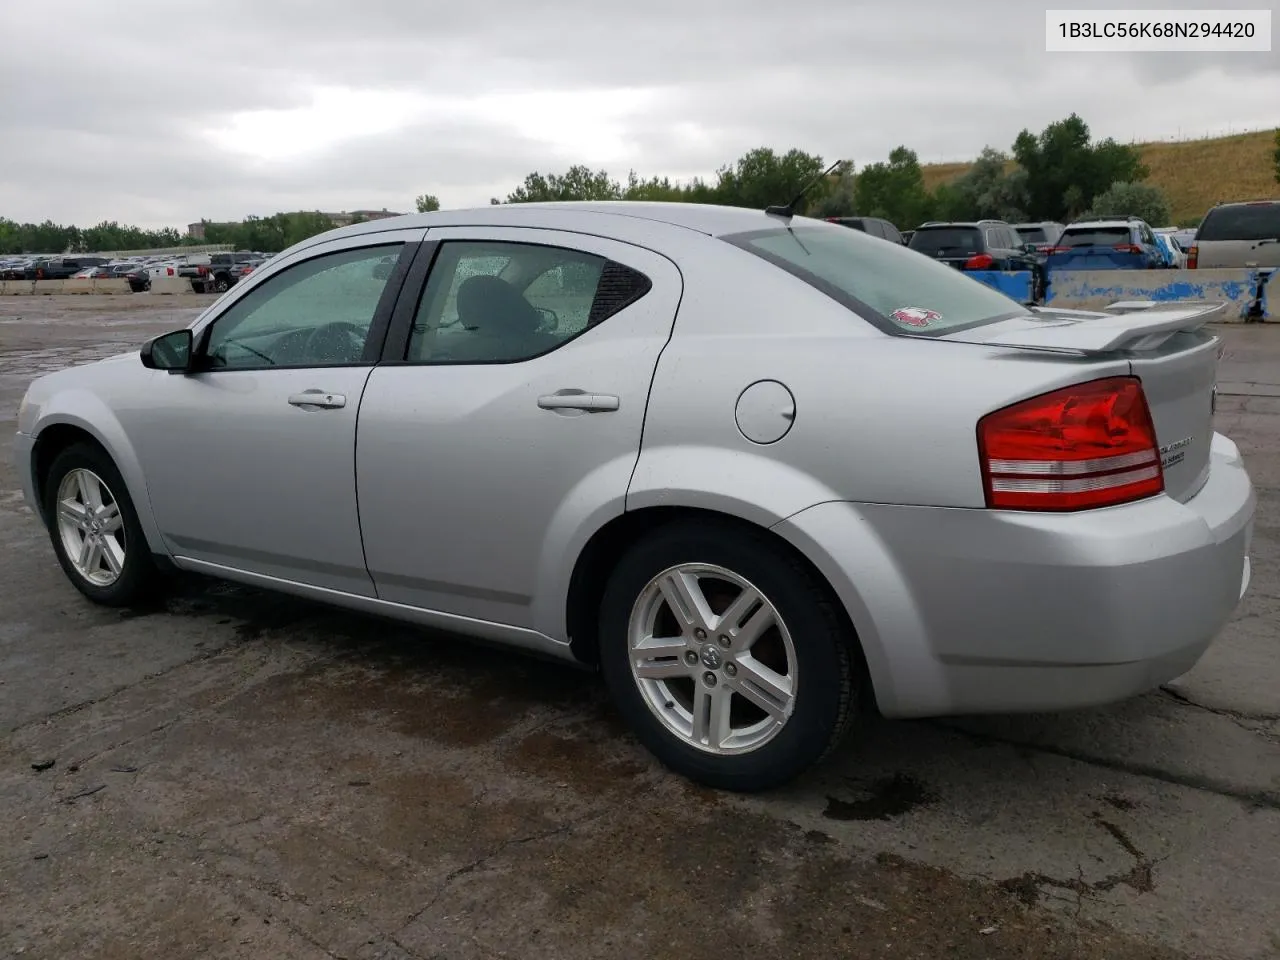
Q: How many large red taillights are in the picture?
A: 1